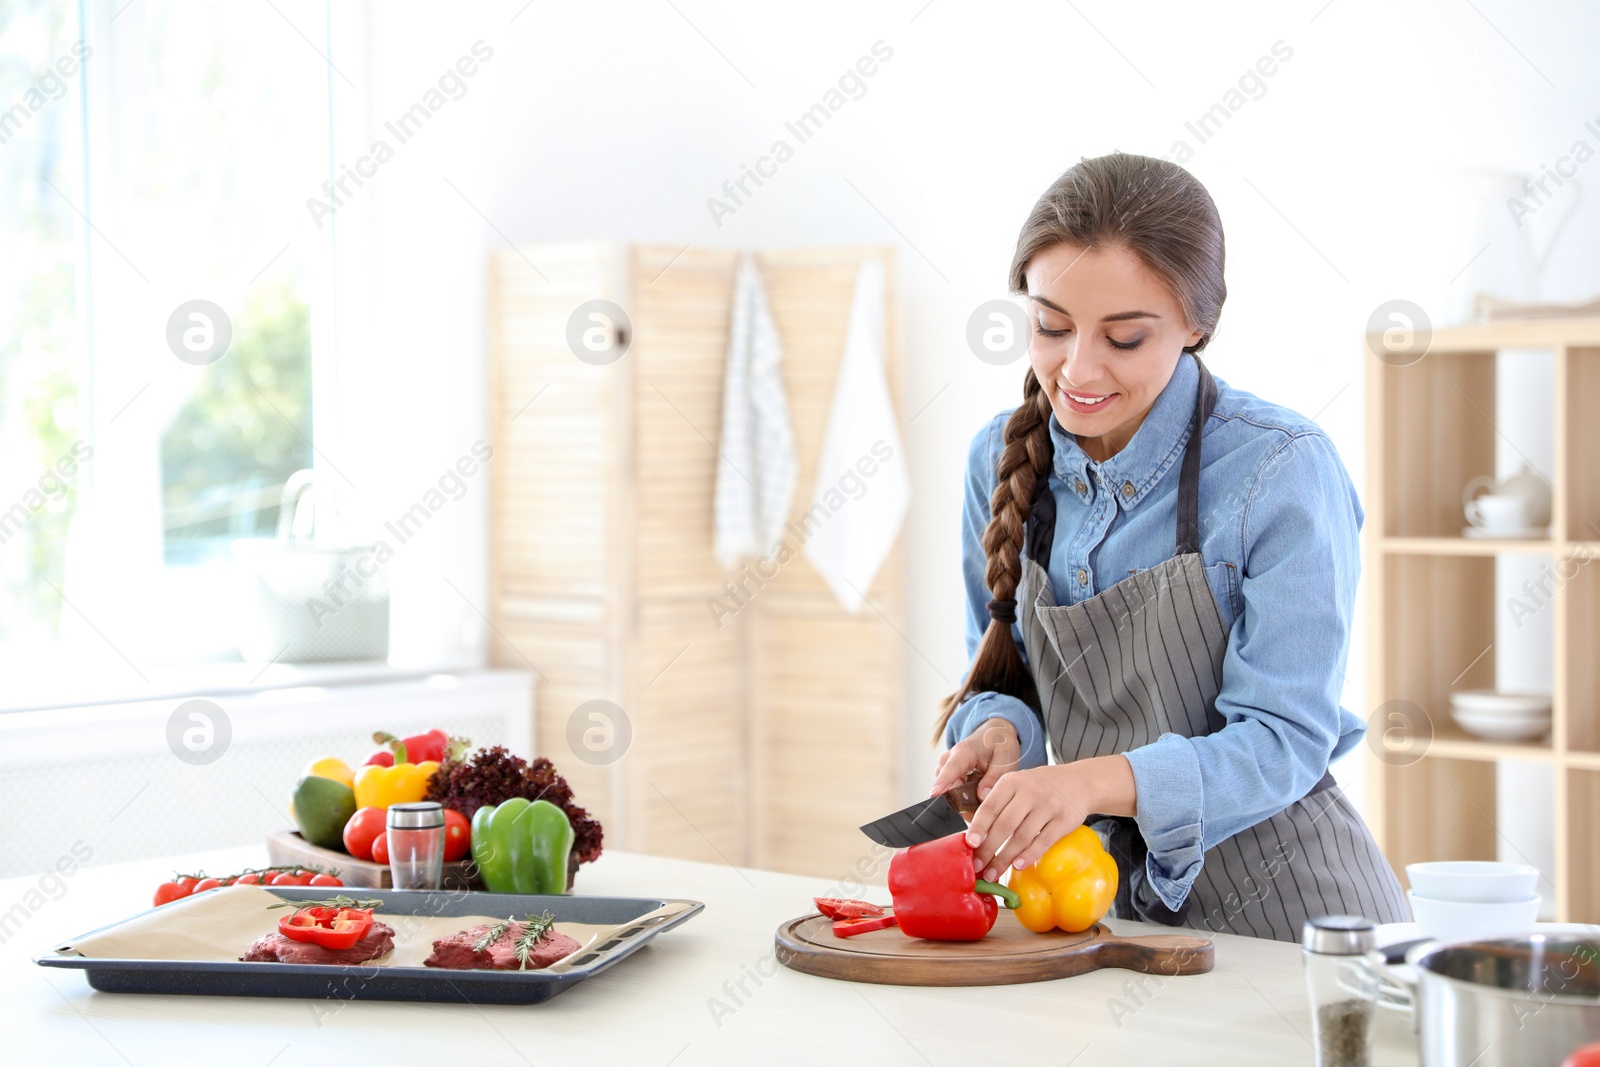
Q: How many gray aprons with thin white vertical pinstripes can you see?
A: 0